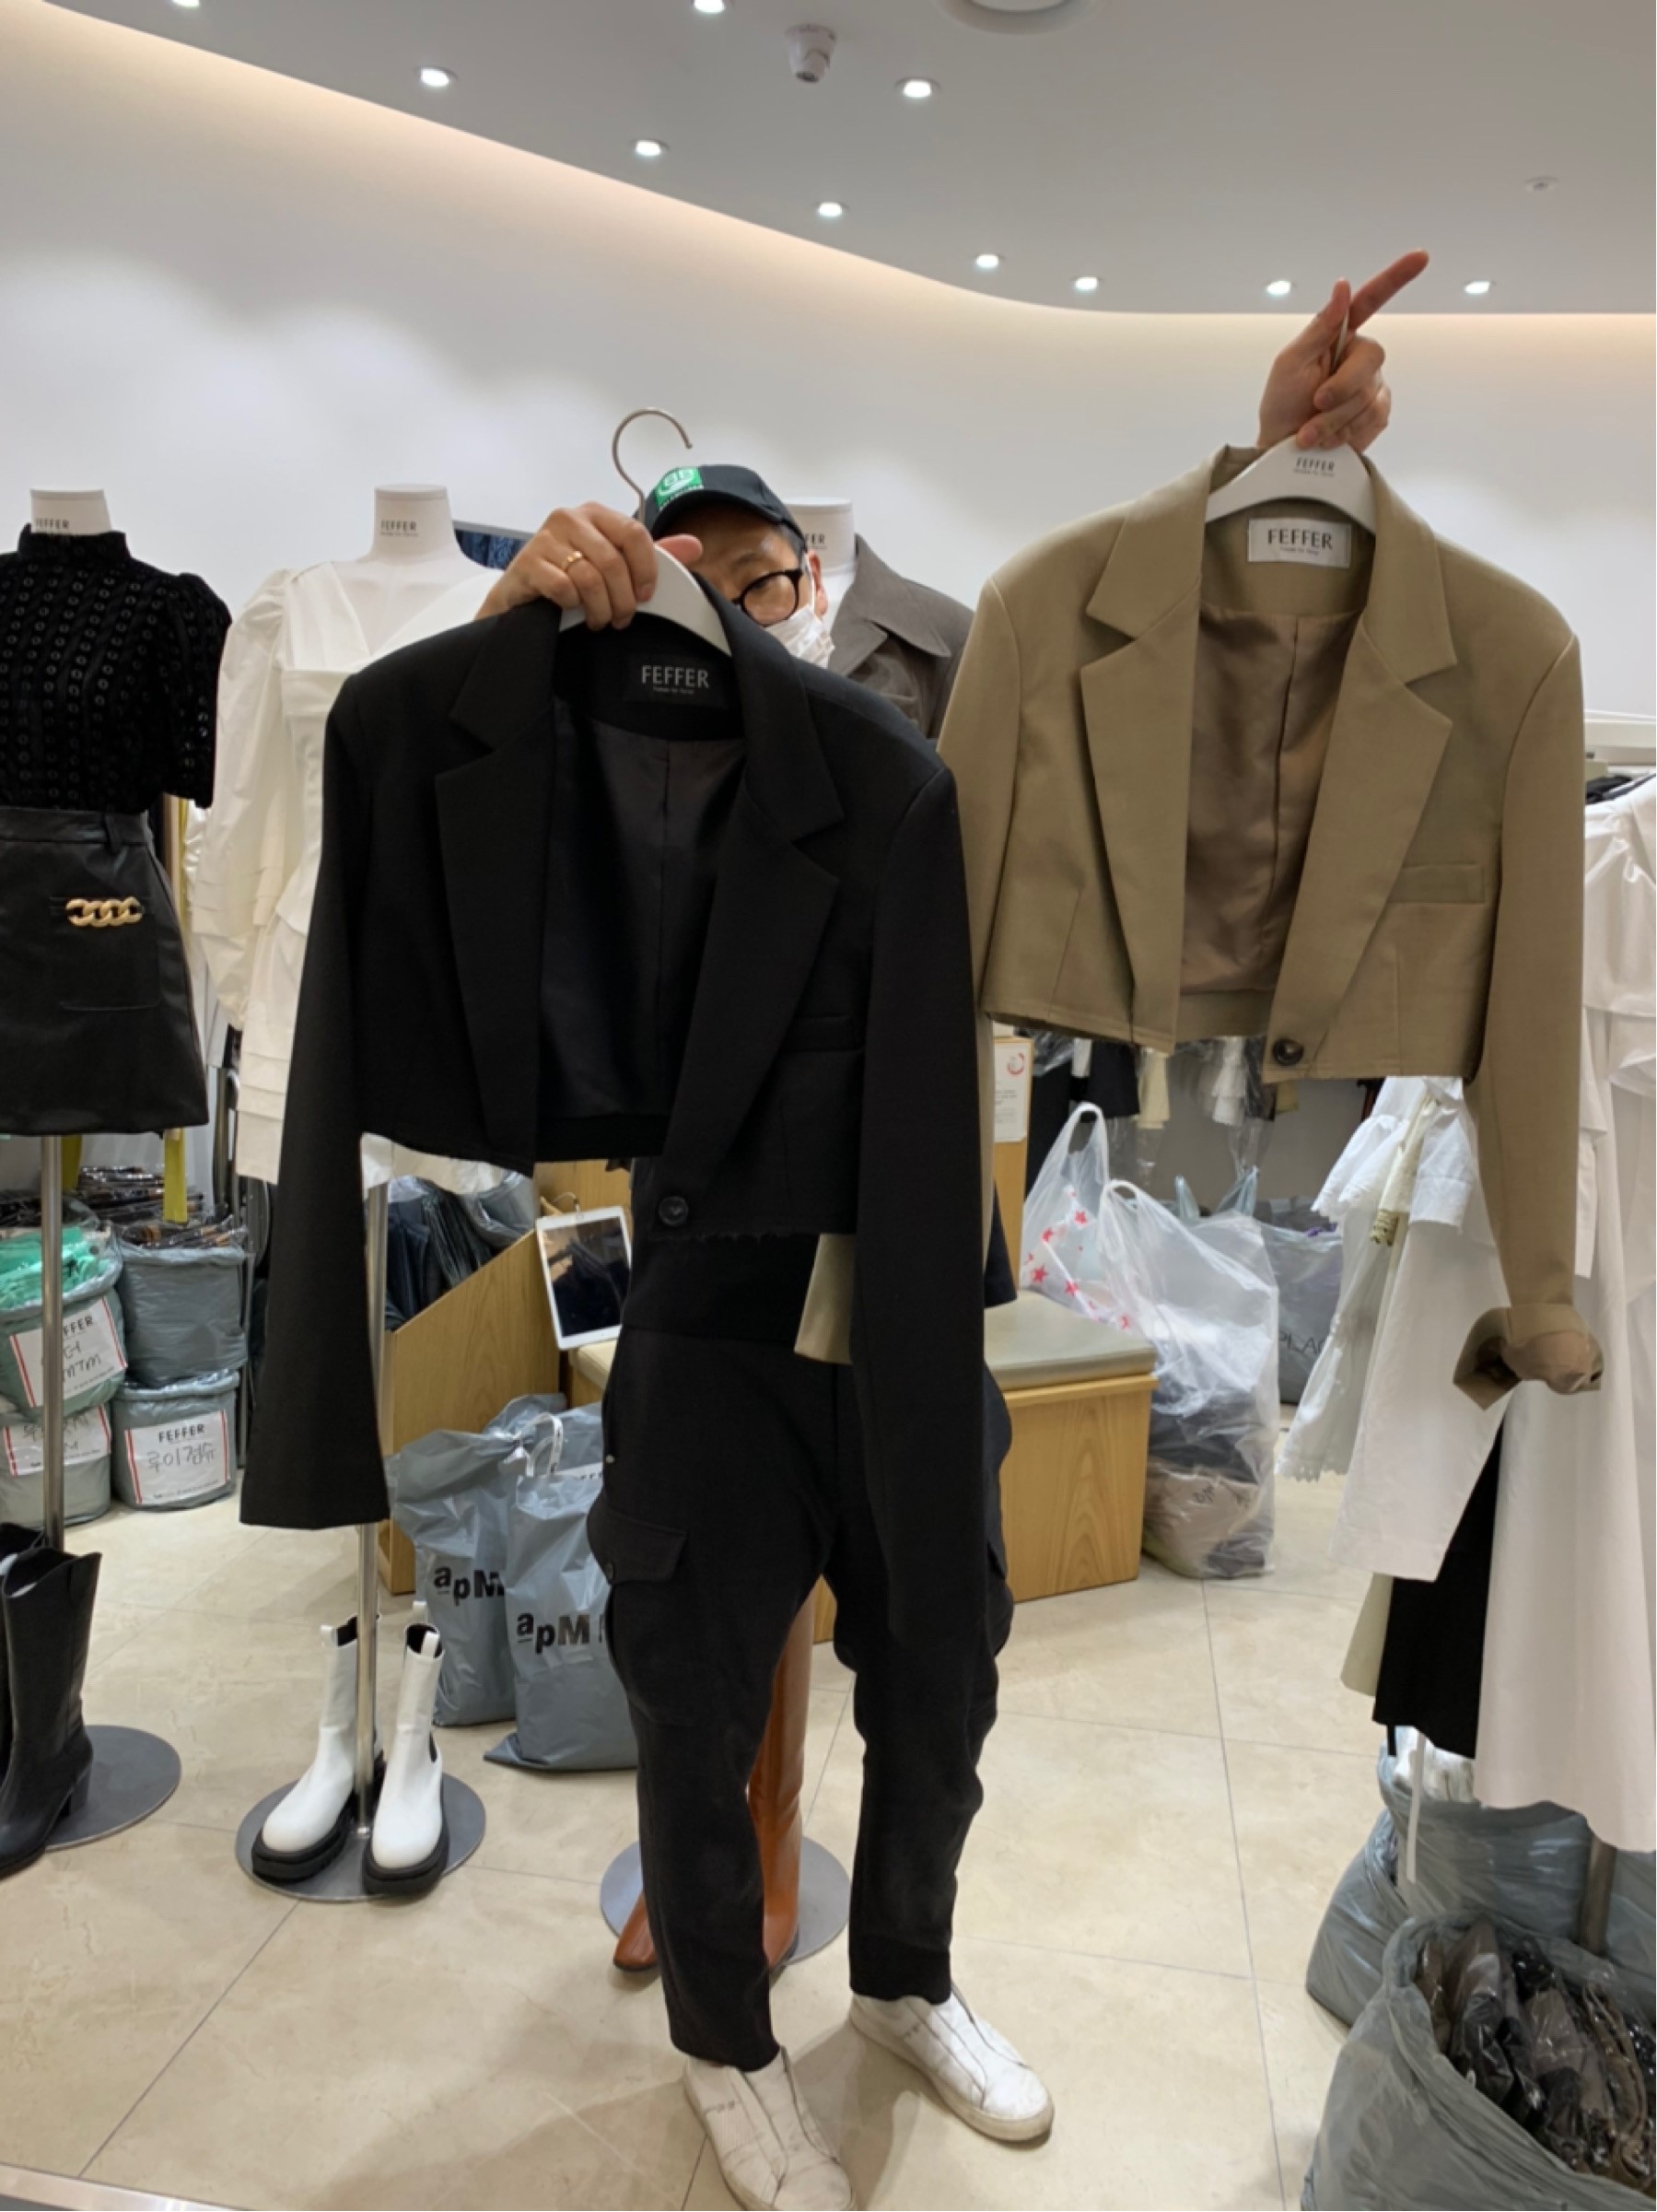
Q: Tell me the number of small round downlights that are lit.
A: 10